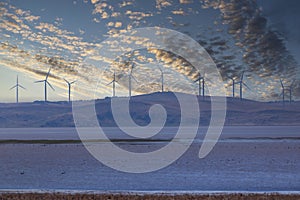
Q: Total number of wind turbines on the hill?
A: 12